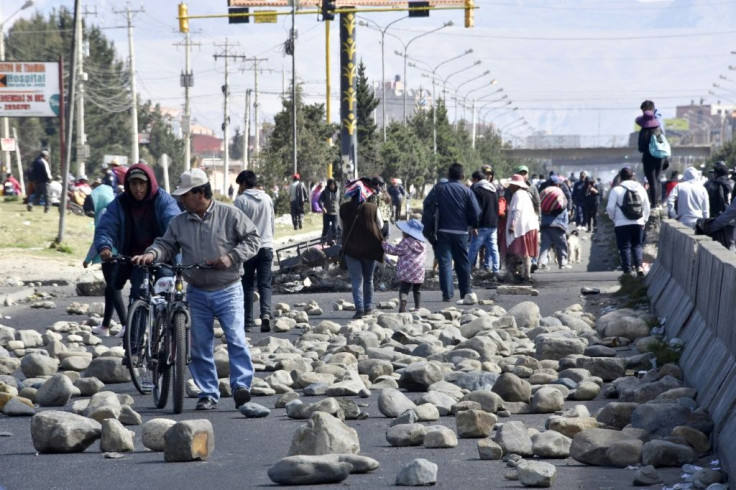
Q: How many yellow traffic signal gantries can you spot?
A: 1